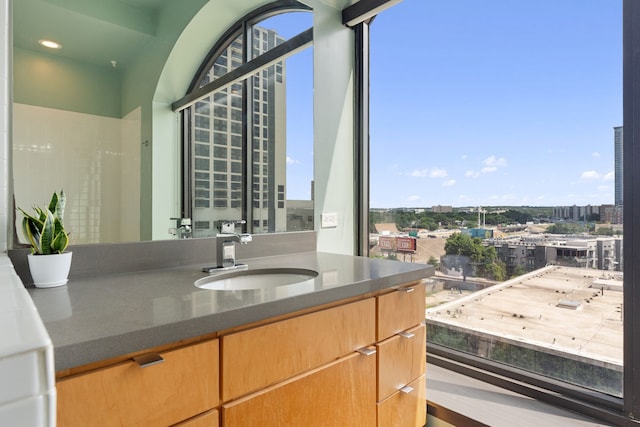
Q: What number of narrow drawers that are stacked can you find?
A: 3